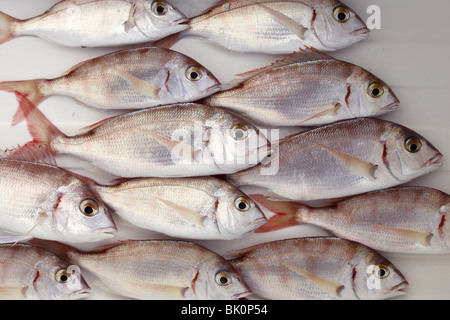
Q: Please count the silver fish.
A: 12